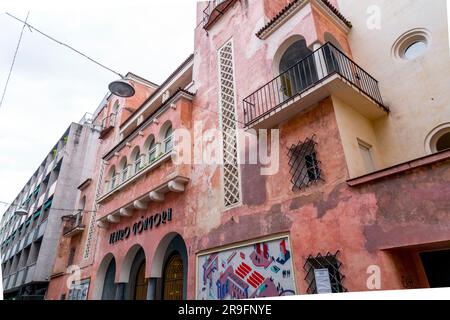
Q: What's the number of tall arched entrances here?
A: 3